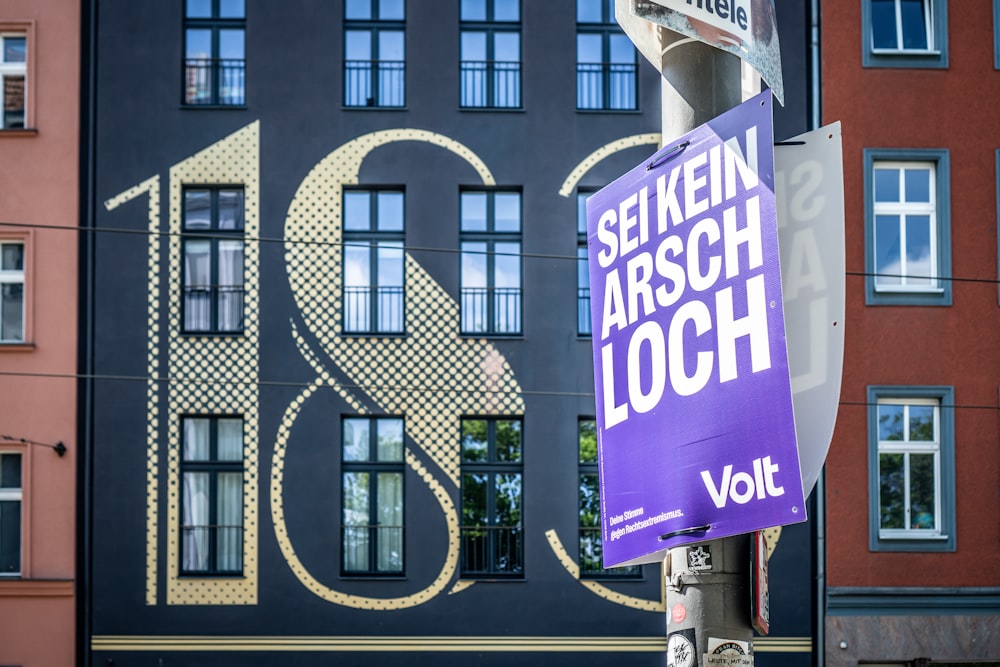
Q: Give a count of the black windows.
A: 12